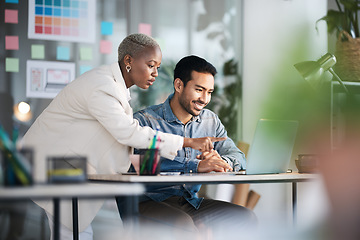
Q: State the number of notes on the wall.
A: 12